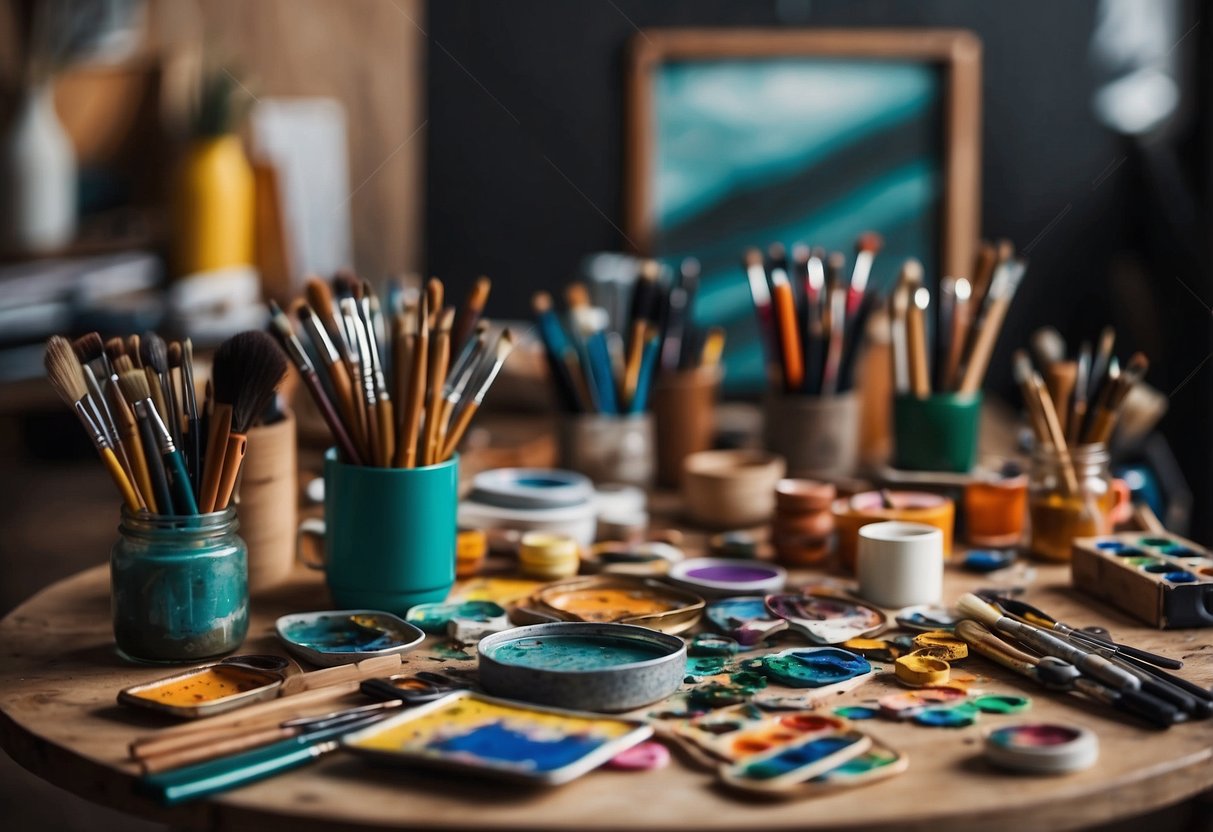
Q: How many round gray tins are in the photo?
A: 1